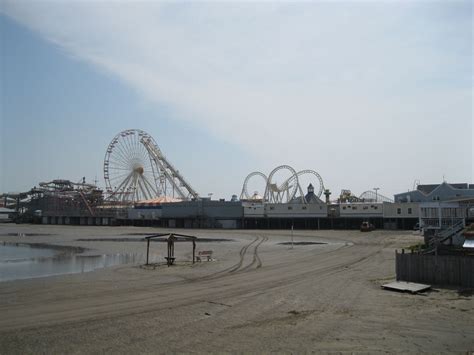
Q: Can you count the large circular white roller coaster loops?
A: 3